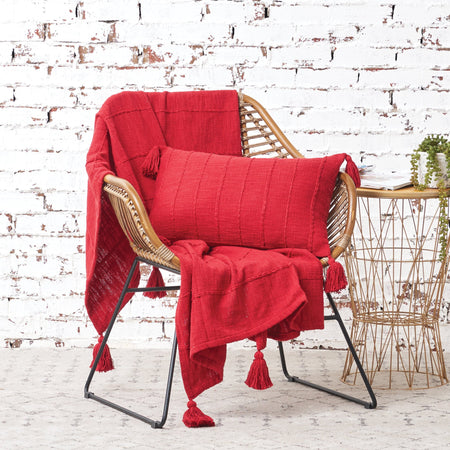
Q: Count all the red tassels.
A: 7